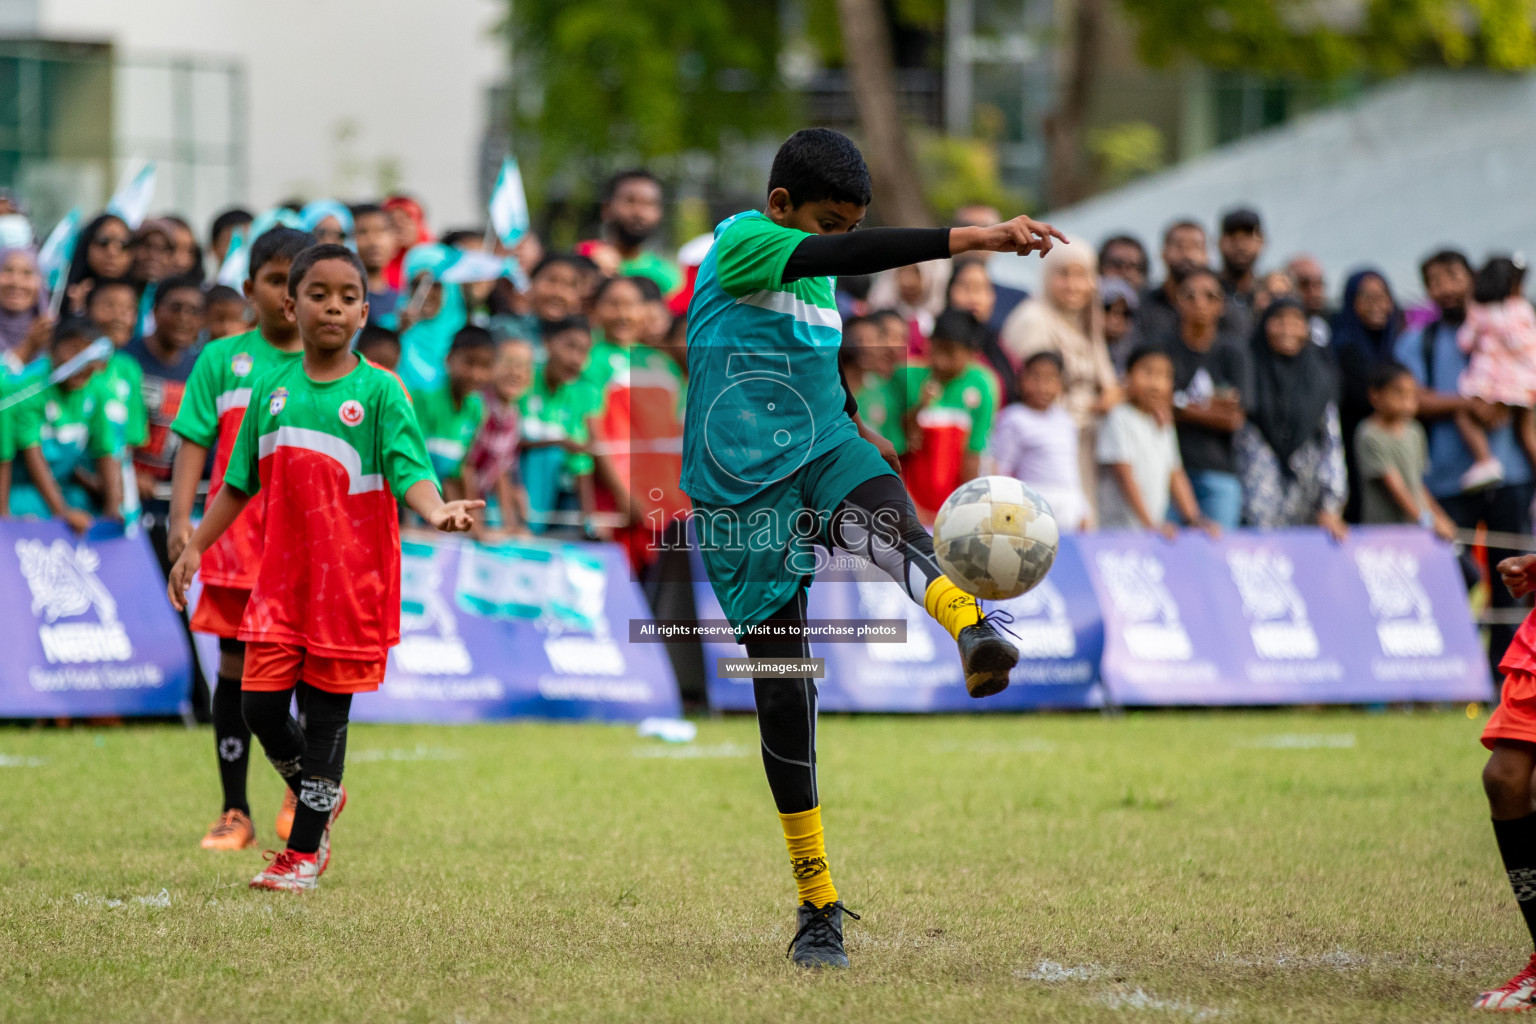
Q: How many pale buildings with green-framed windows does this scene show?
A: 1